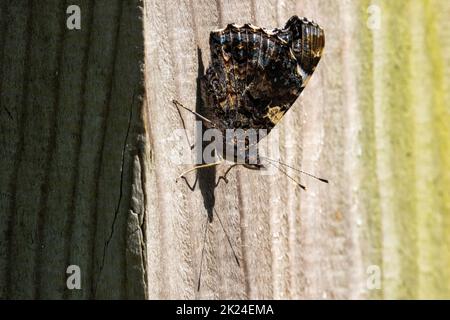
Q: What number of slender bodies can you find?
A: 1